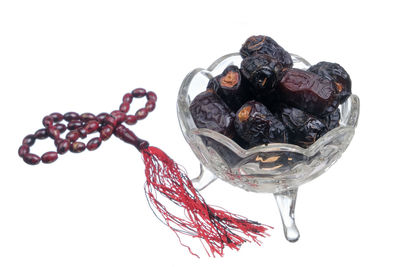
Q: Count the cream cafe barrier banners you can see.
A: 0